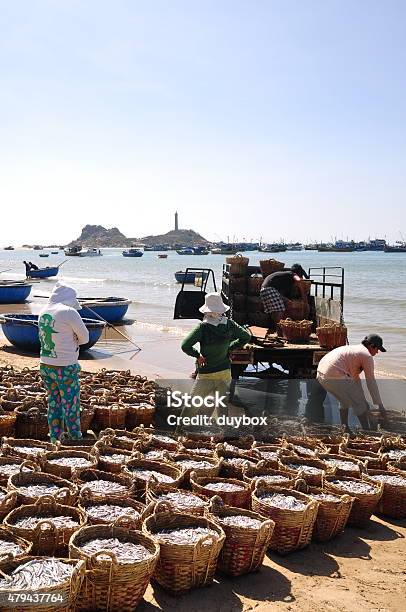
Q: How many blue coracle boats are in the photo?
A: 5